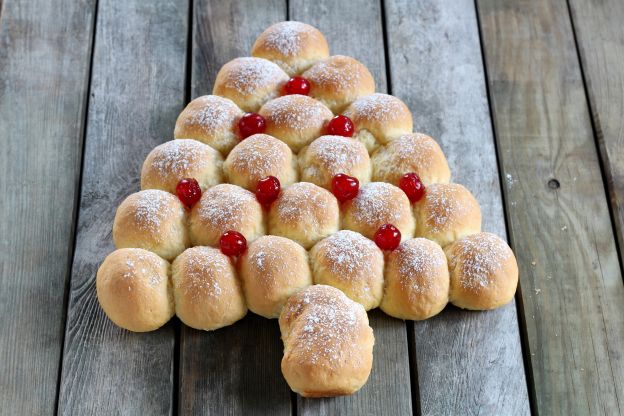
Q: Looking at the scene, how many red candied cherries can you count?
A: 9